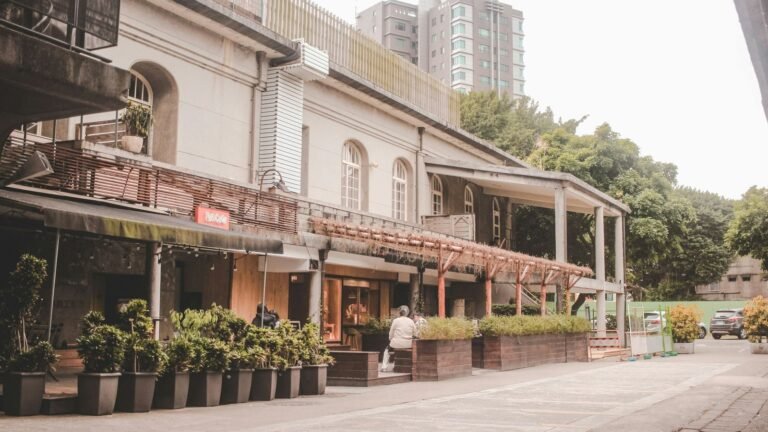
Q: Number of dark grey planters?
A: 9